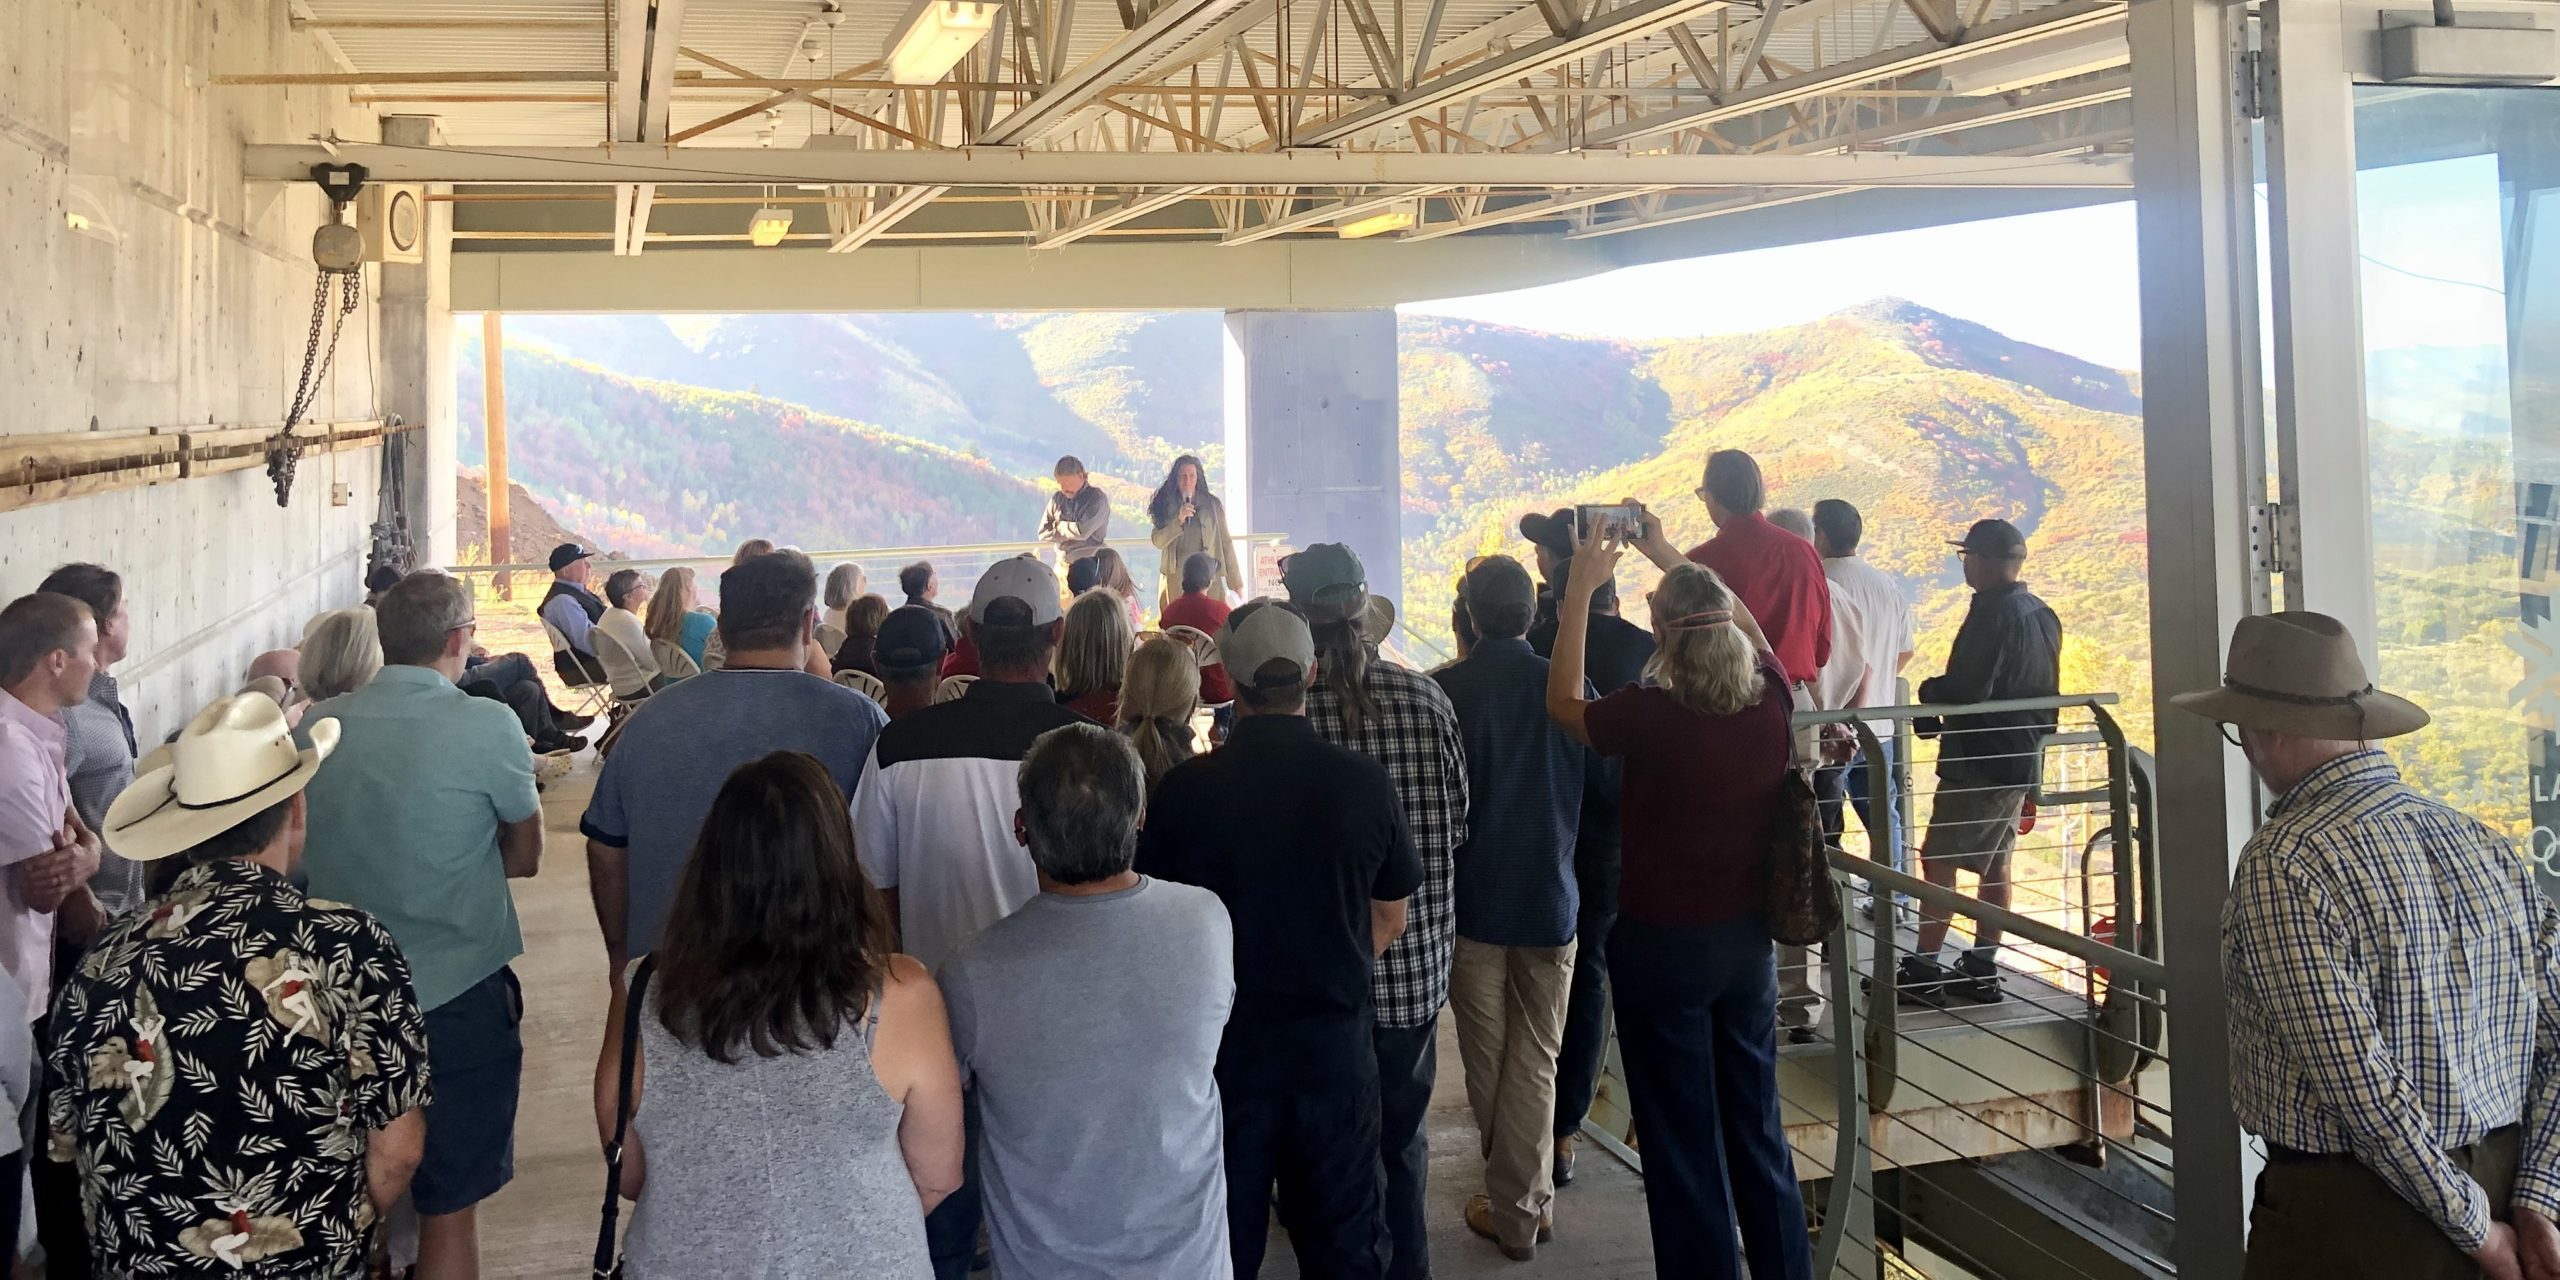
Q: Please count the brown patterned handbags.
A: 1